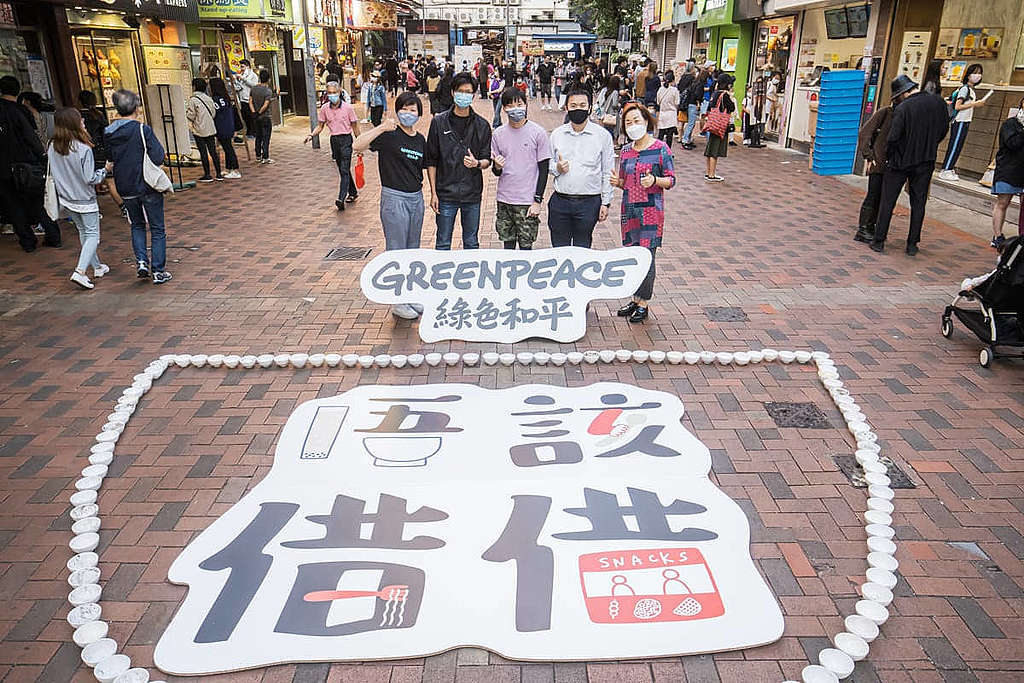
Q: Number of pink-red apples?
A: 0